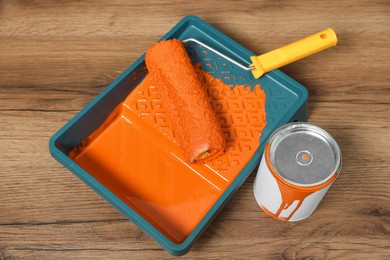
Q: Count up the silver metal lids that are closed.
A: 1